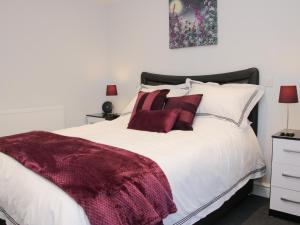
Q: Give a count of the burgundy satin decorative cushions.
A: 3